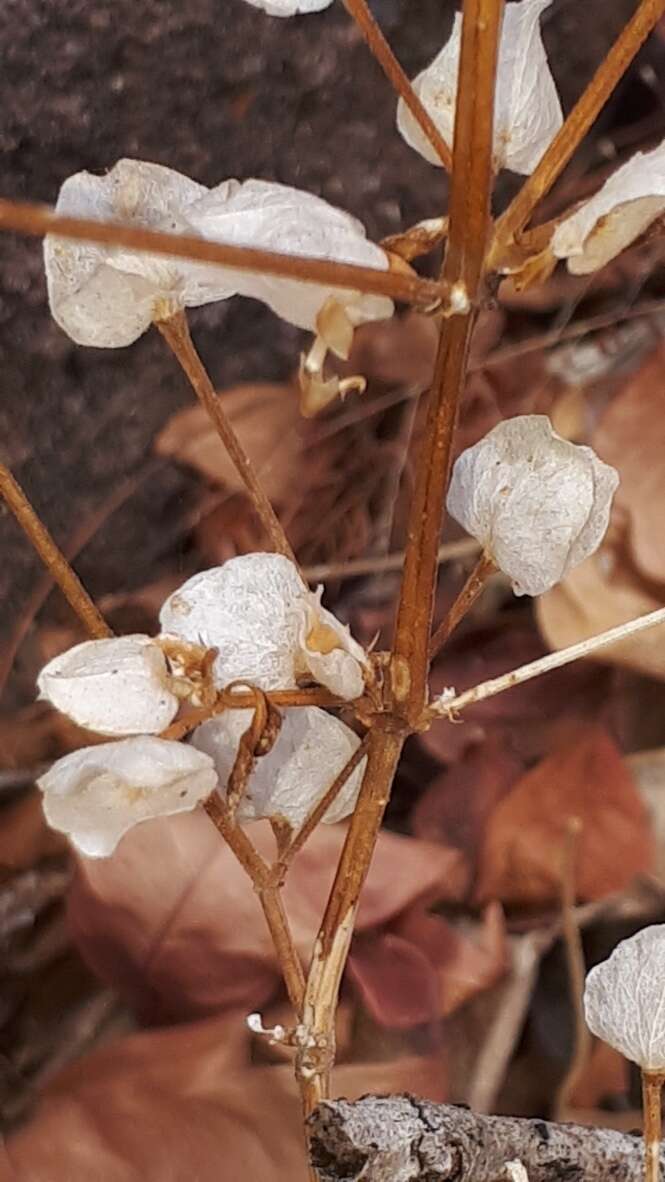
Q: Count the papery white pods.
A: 11